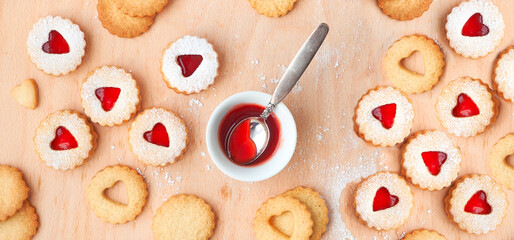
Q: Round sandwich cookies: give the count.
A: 12